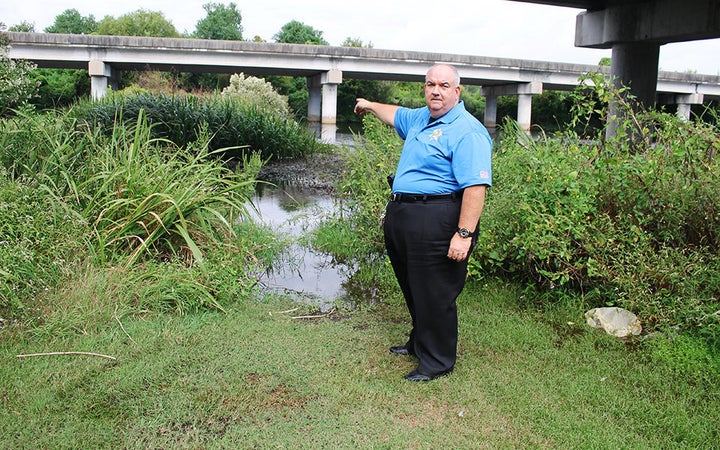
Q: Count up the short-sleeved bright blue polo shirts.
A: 1